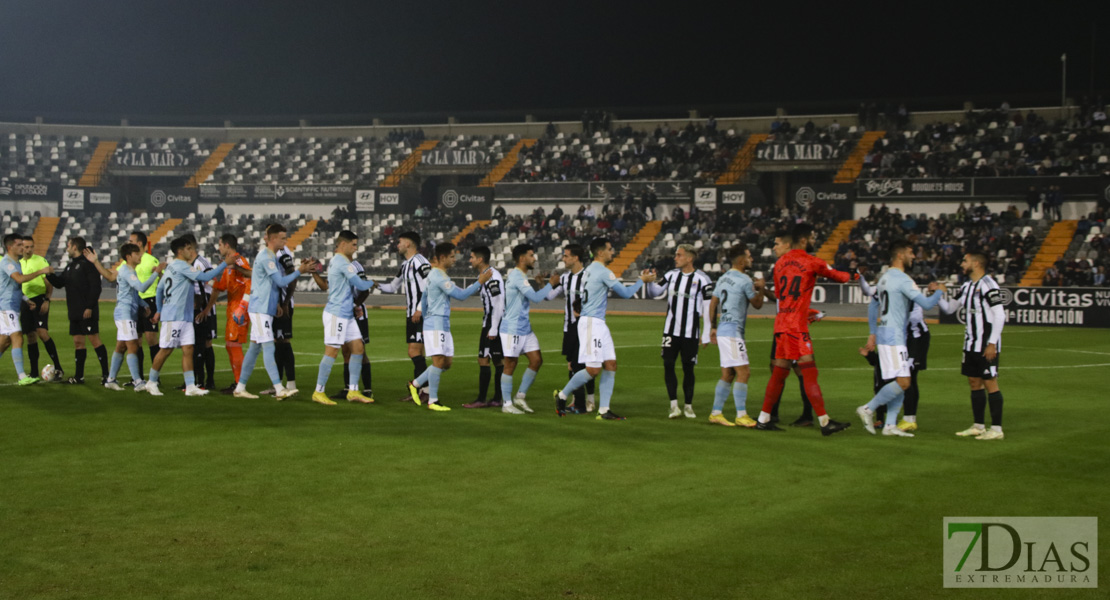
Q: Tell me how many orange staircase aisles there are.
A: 13